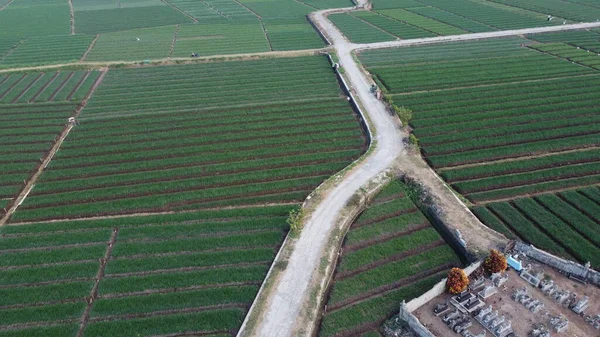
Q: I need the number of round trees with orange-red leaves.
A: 2